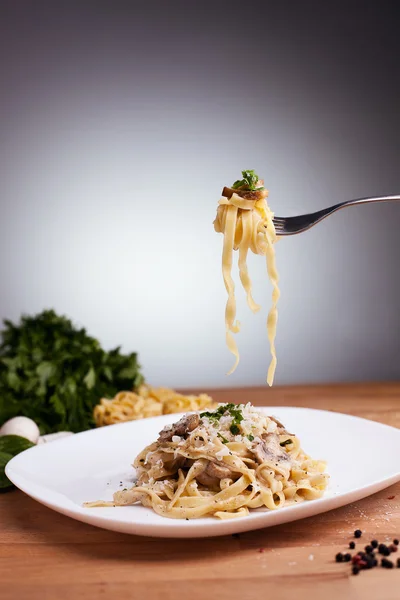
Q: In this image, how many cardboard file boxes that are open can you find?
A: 0